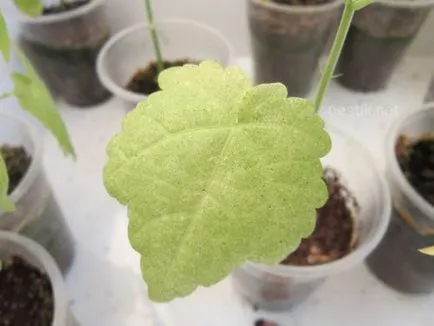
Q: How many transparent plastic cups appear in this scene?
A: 8